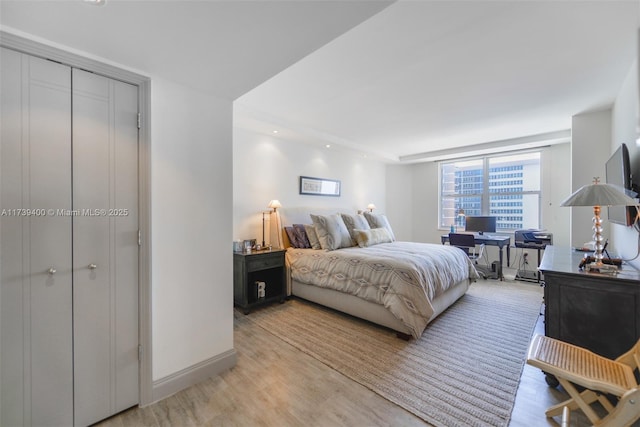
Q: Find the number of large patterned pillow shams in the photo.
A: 3